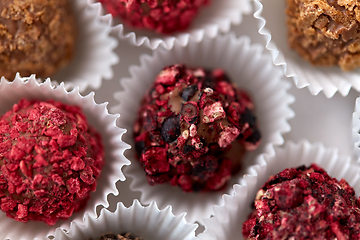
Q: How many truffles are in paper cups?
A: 7